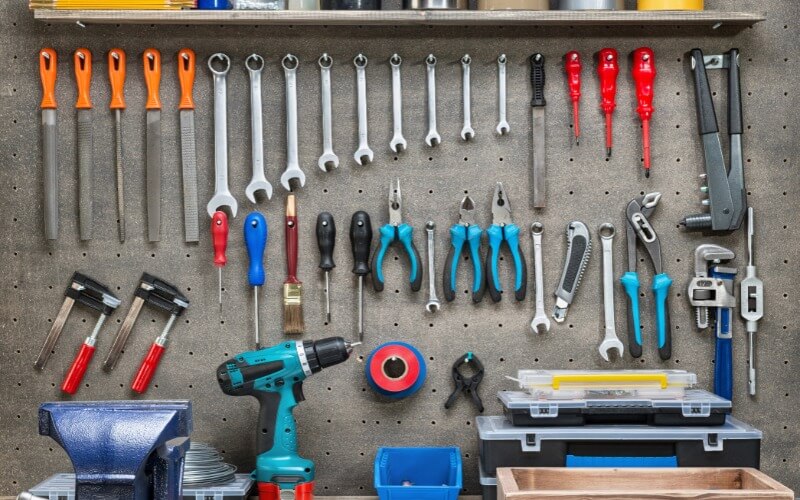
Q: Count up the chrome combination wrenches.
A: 12